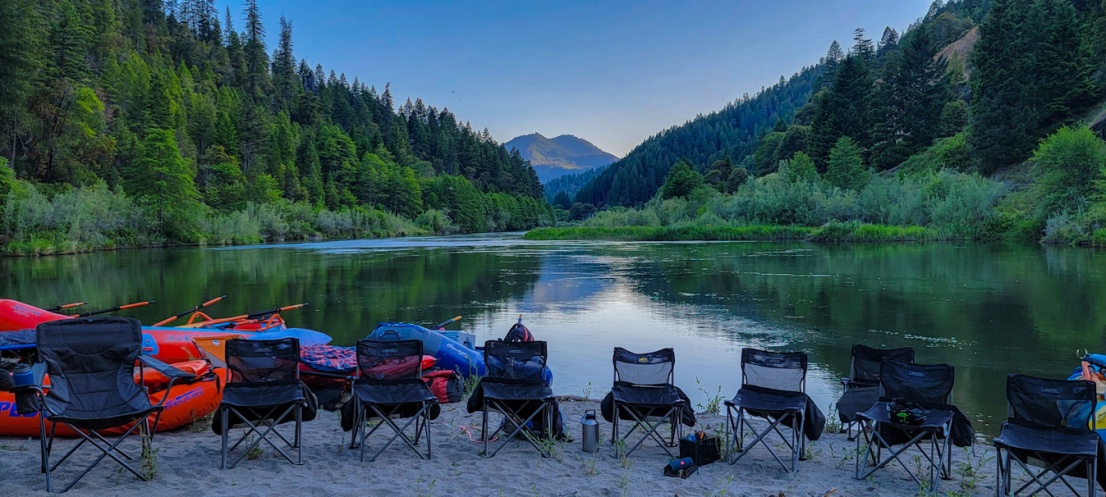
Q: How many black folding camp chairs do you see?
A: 9